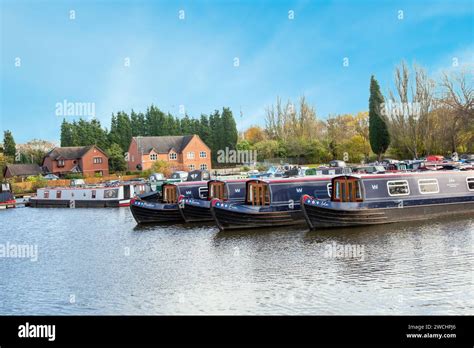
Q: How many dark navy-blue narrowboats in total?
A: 4